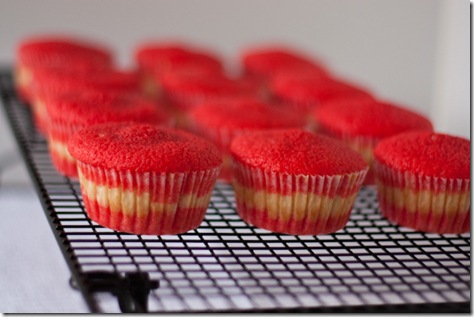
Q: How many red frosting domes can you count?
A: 12